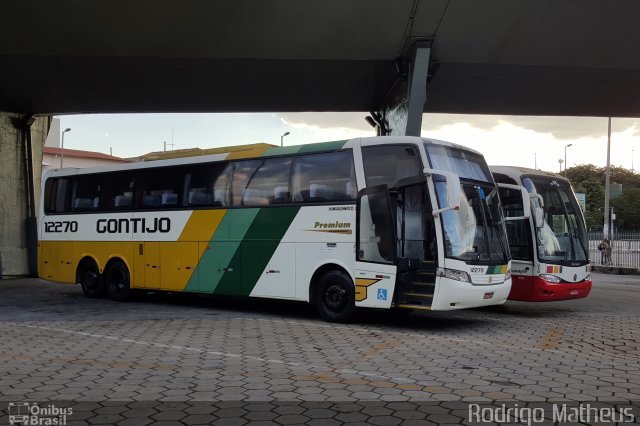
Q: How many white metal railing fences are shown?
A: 1